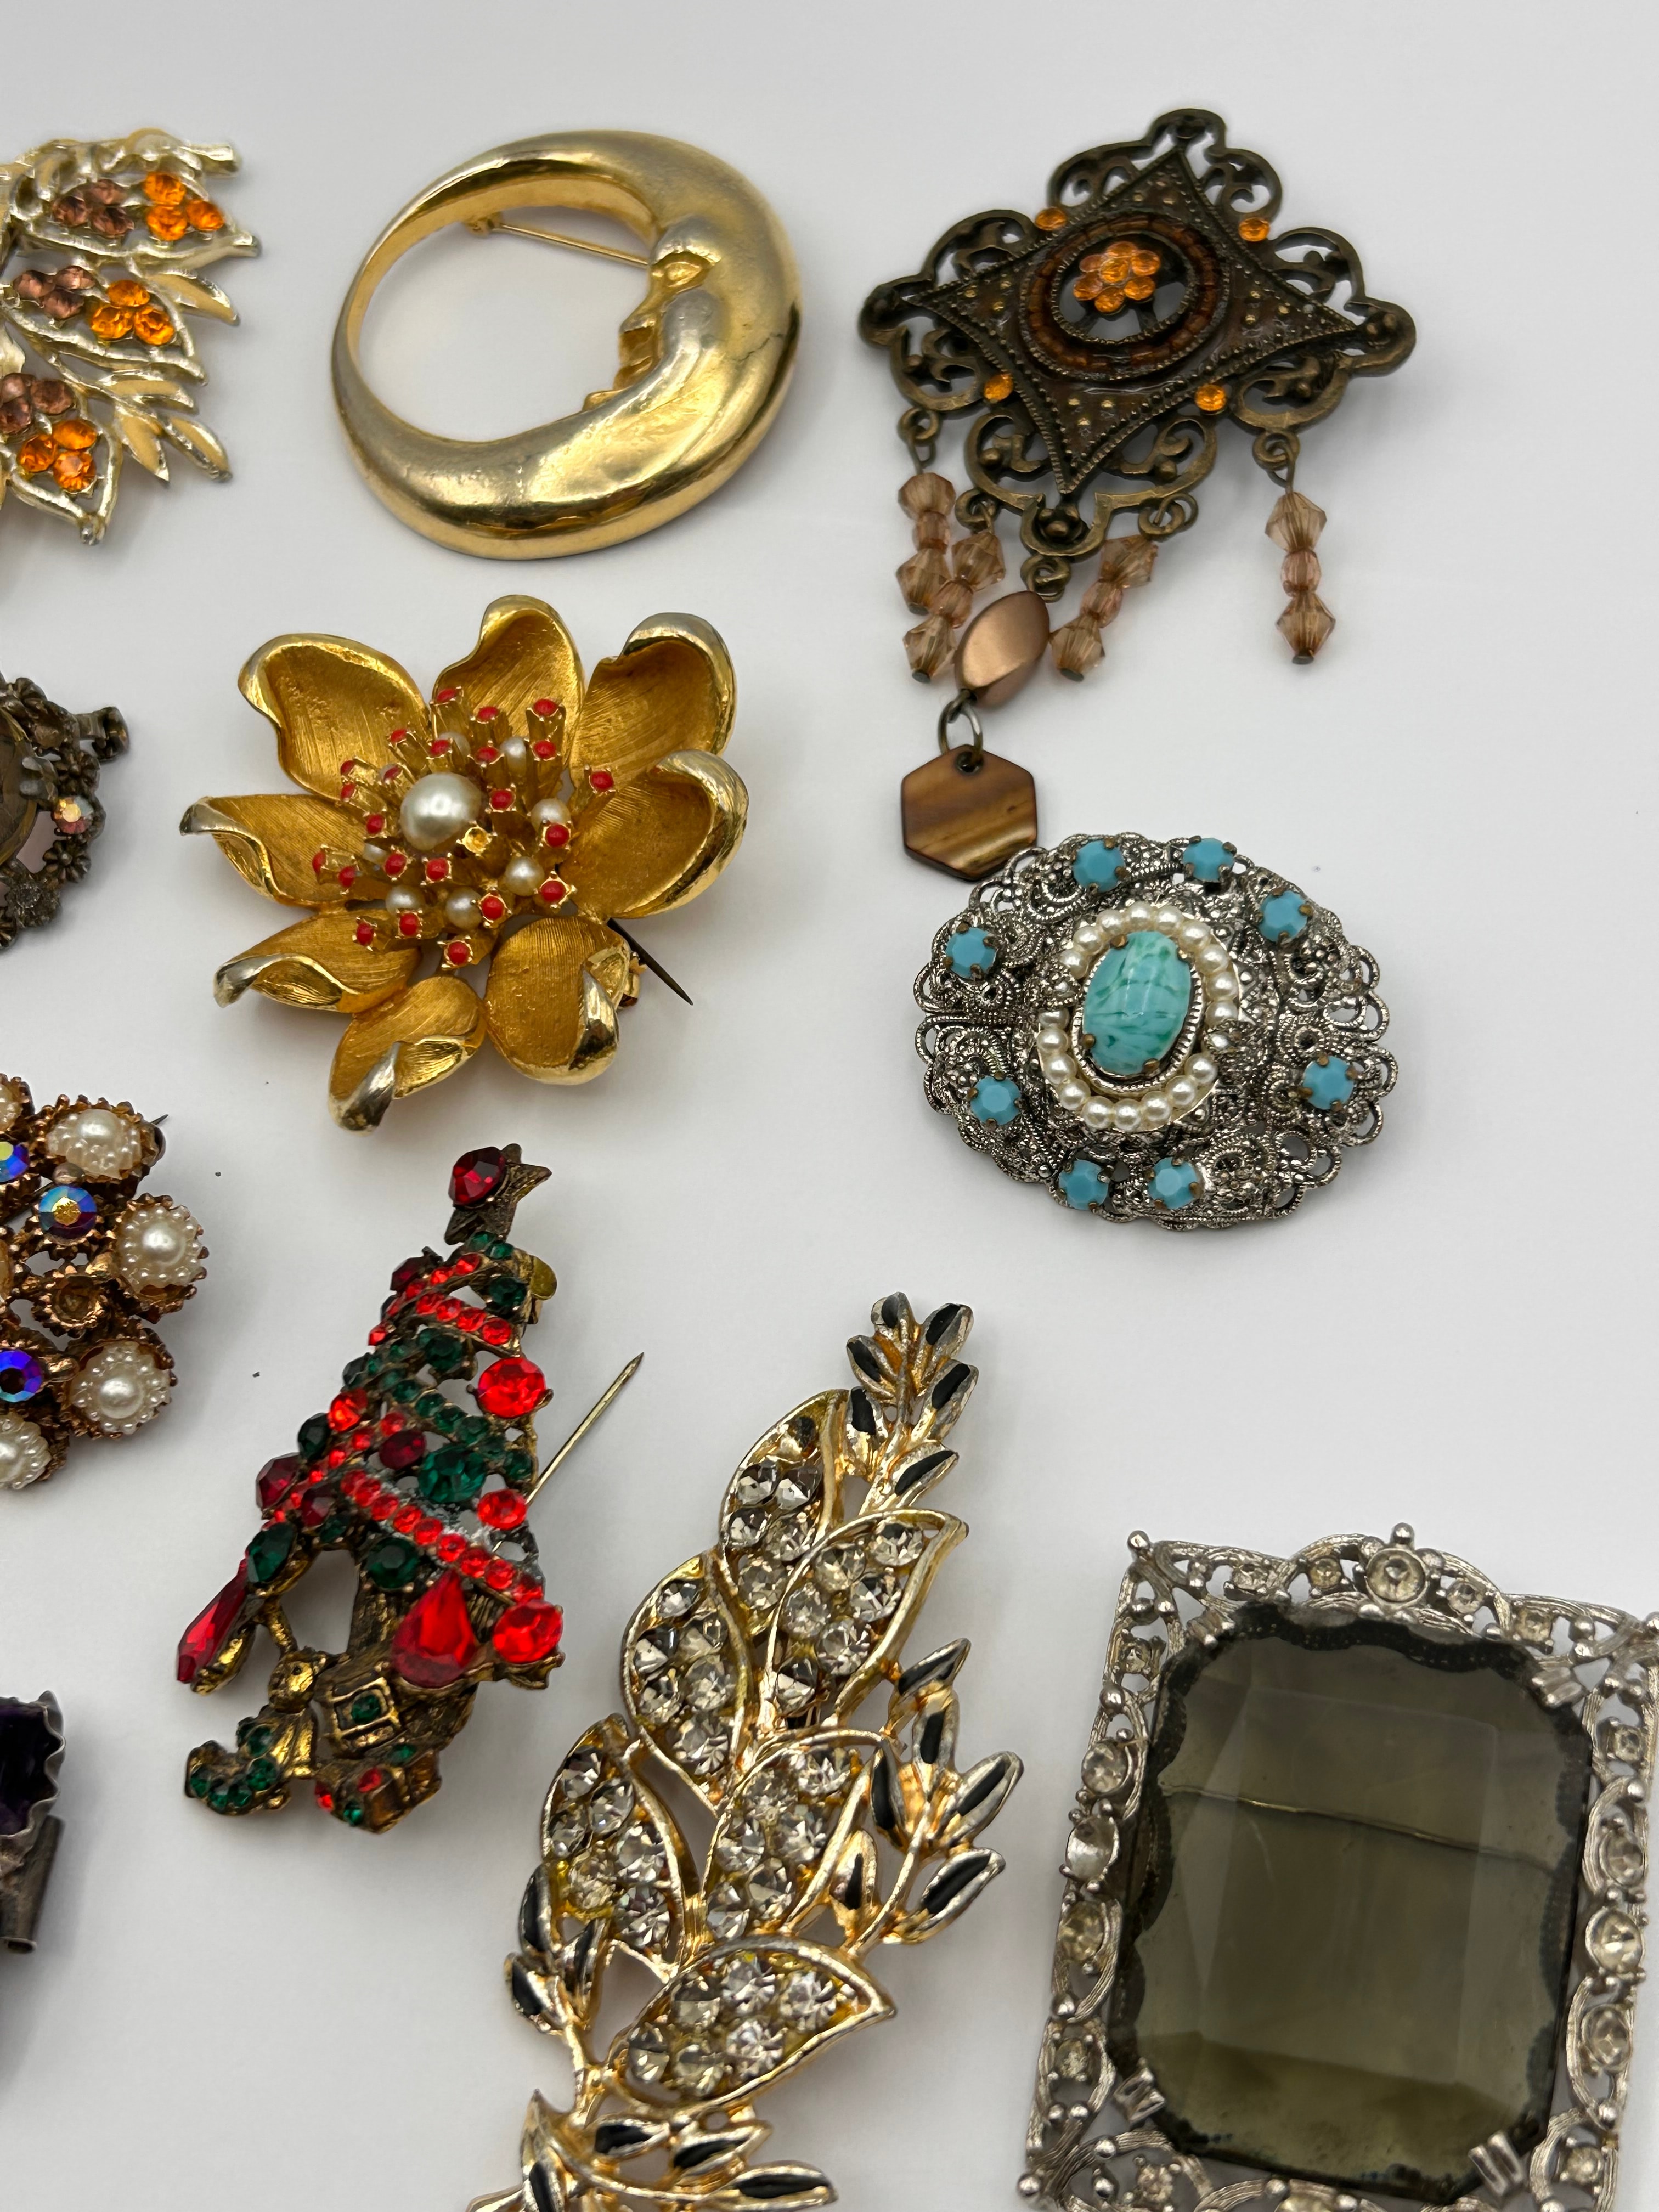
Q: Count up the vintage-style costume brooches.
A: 11